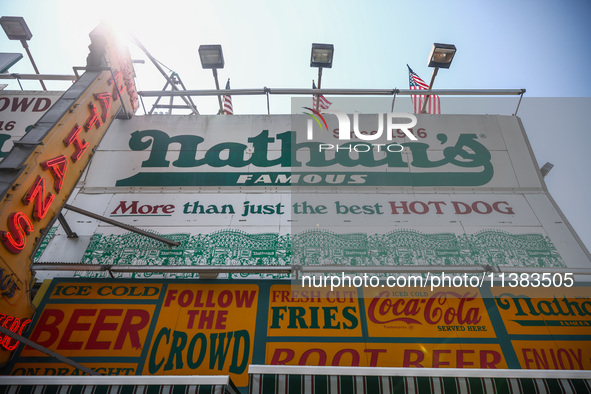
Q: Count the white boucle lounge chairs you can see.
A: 0